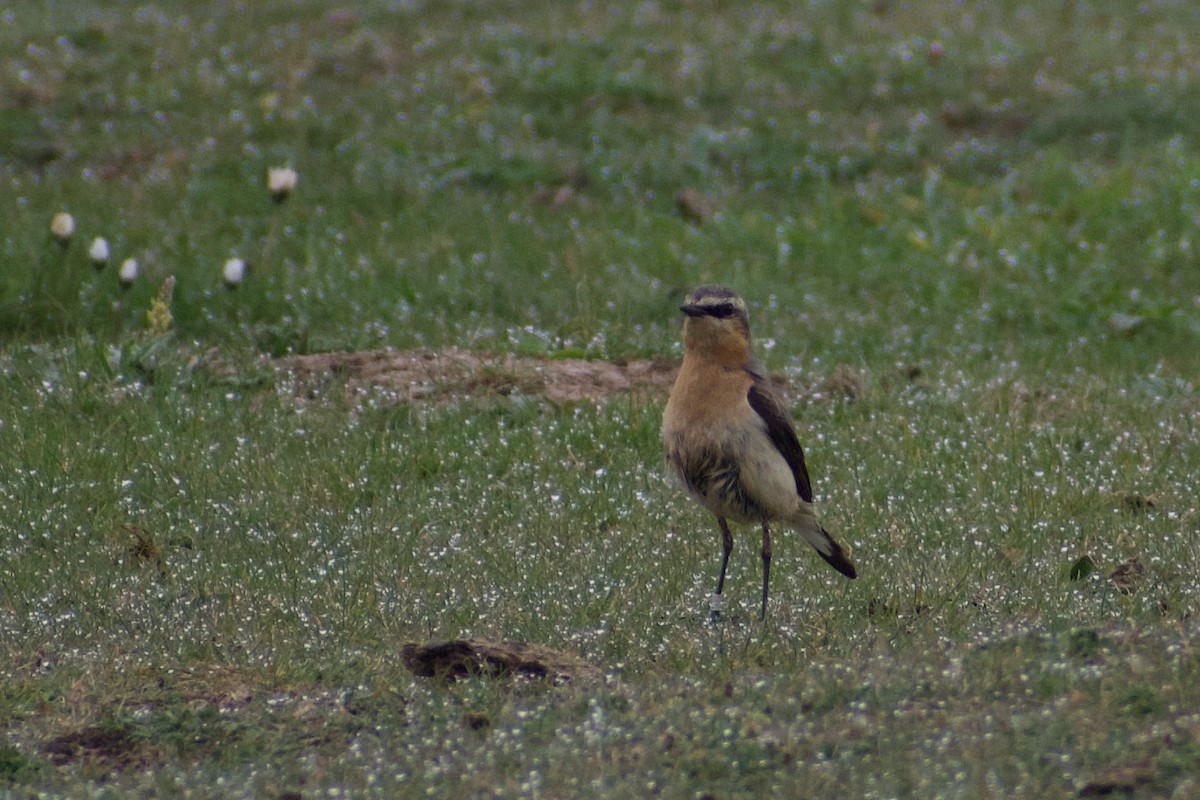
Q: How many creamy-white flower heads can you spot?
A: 5